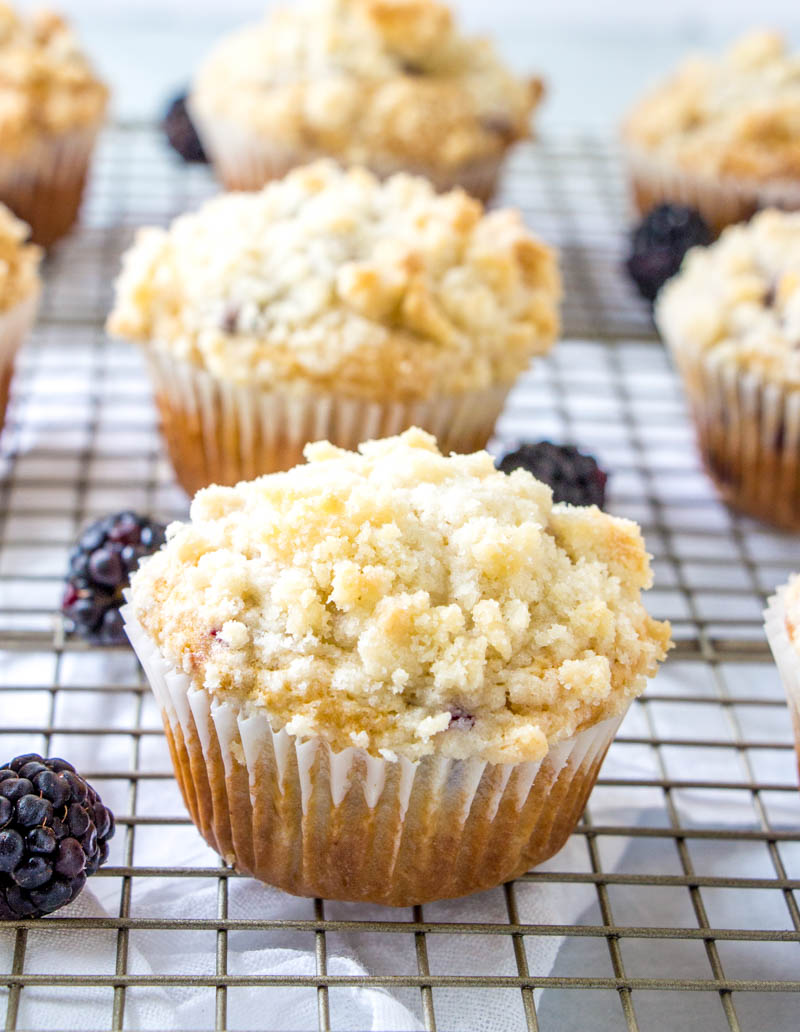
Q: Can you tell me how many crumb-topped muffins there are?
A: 8